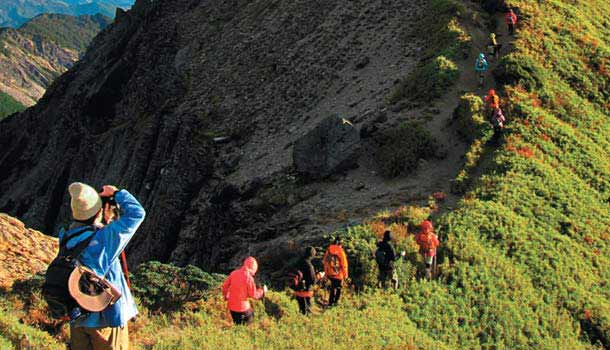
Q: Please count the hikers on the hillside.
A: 11